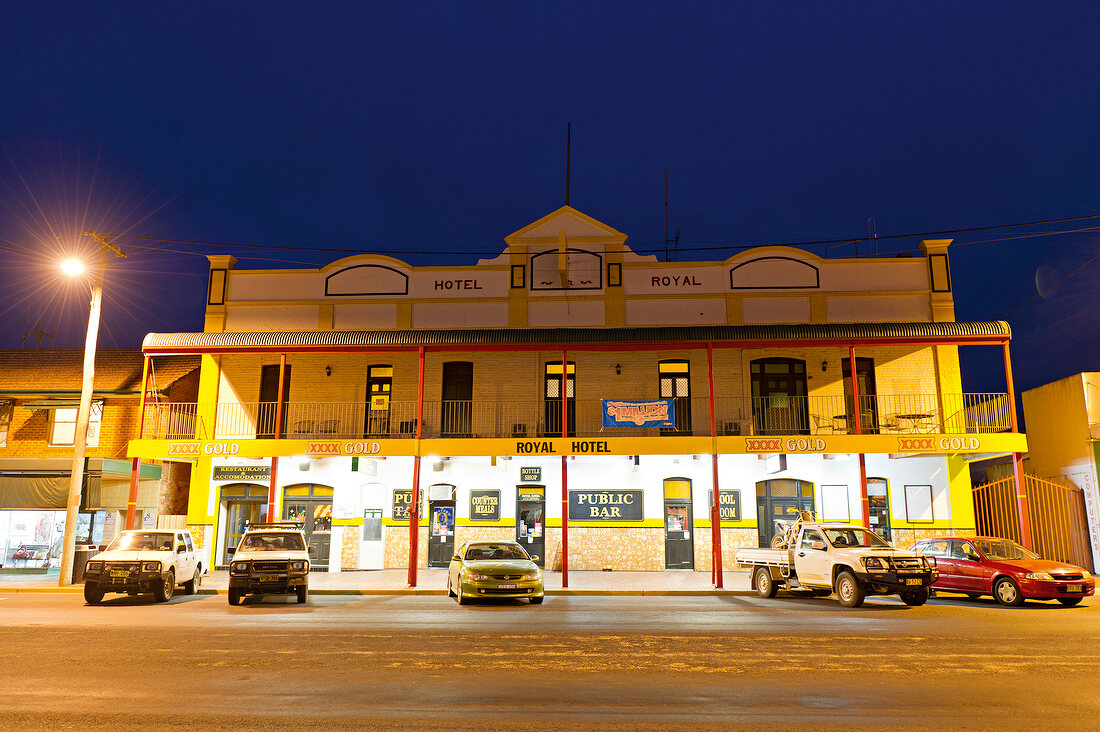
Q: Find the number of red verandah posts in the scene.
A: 7